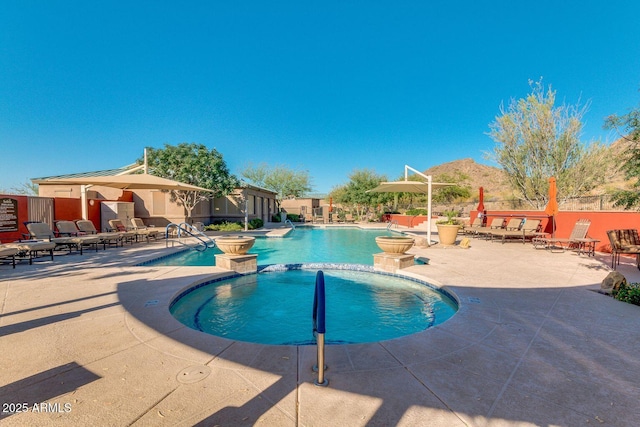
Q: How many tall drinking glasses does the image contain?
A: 0